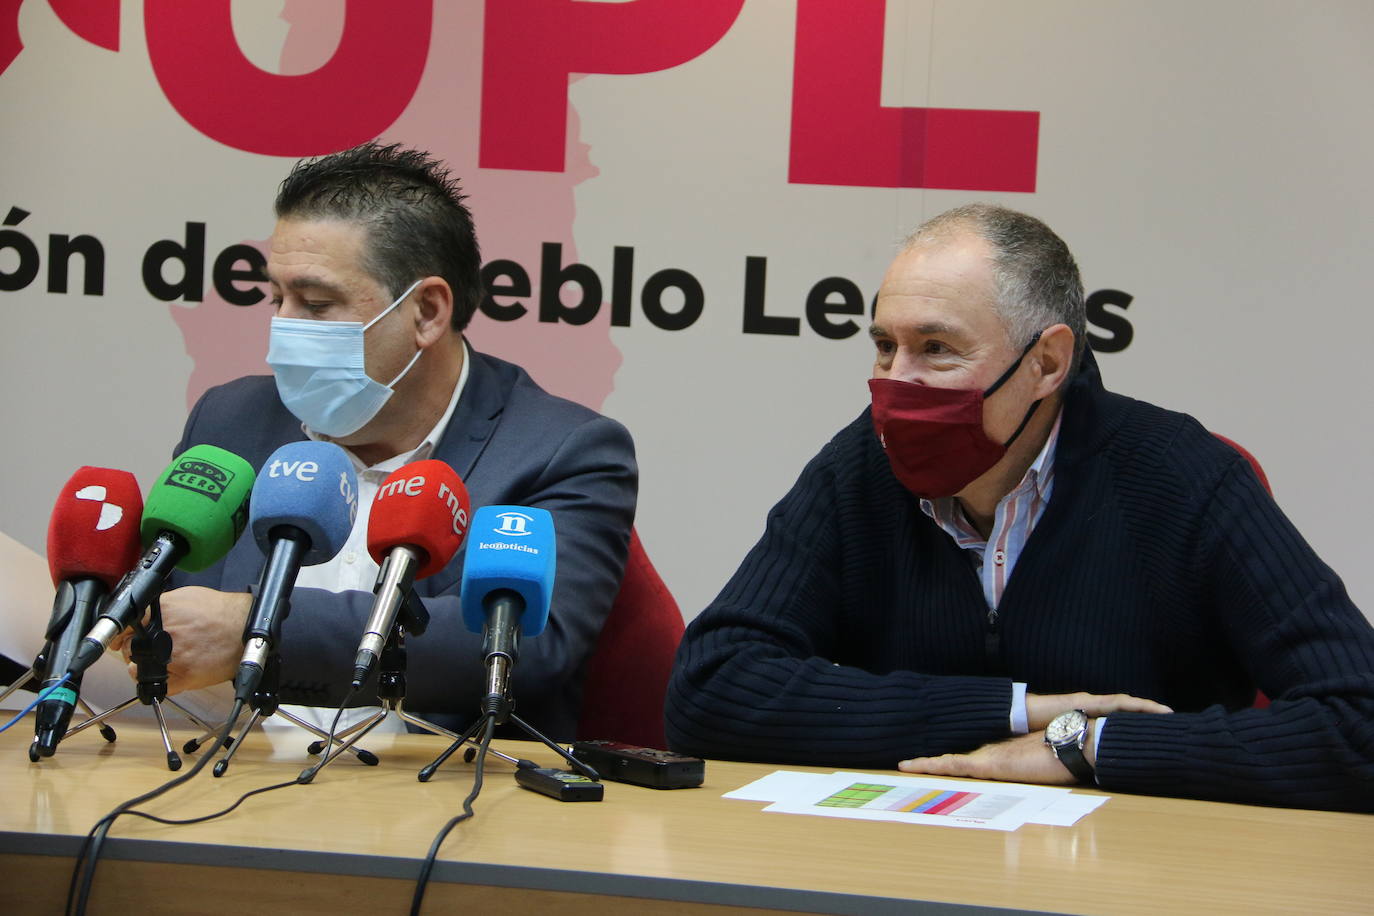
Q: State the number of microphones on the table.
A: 5